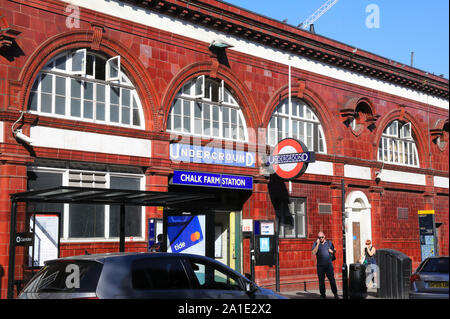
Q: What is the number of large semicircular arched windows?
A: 4